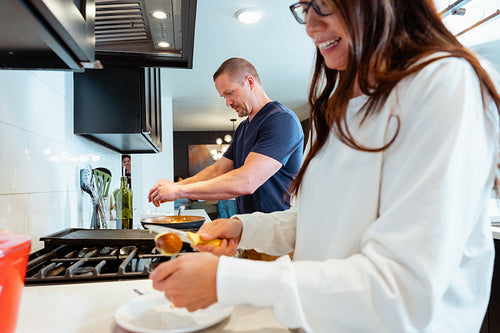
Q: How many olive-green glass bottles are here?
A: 1